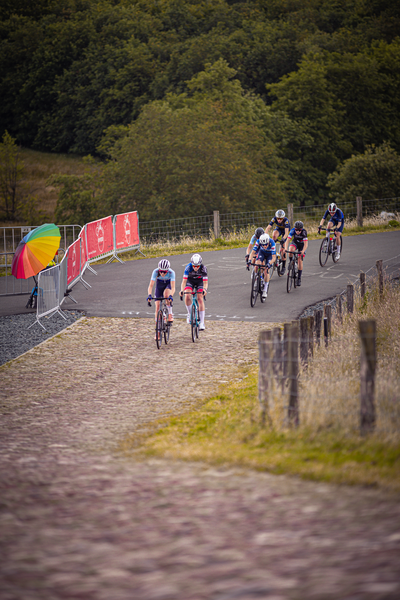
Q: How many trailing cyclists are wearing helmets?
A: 5